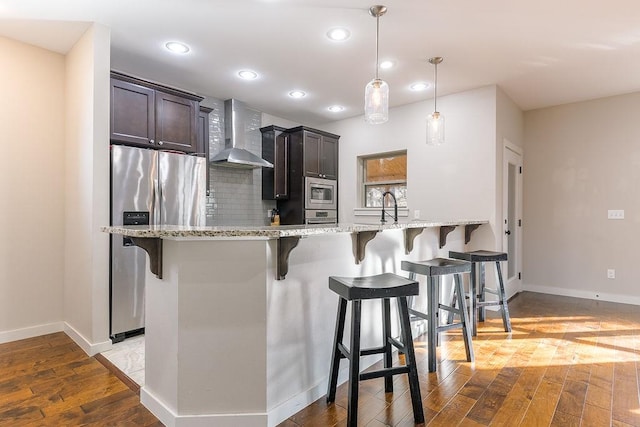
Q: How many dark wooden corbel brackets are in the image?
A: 6